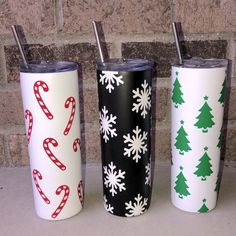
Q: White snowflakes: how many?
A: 8